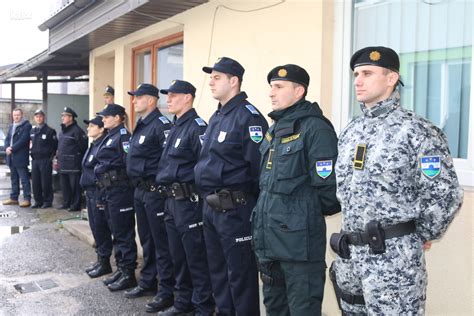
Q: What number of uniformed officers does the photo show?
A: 10